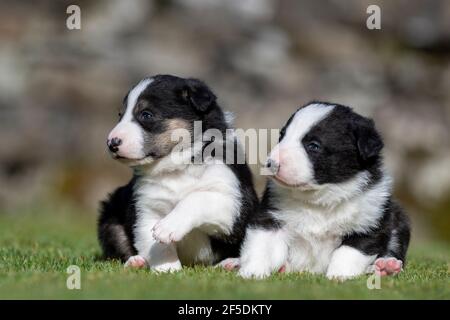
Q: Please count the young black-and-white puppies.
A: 2